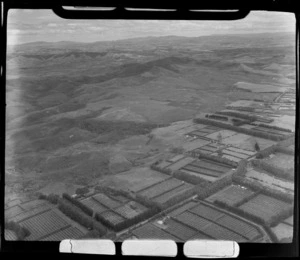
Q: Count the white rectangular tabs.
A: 3